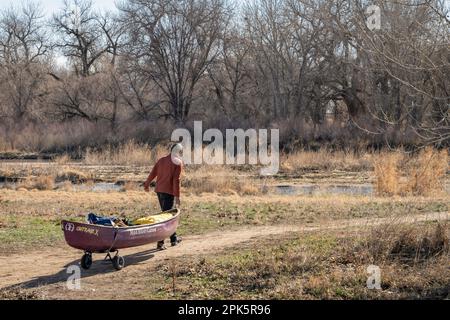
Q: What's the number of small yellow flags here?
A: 0